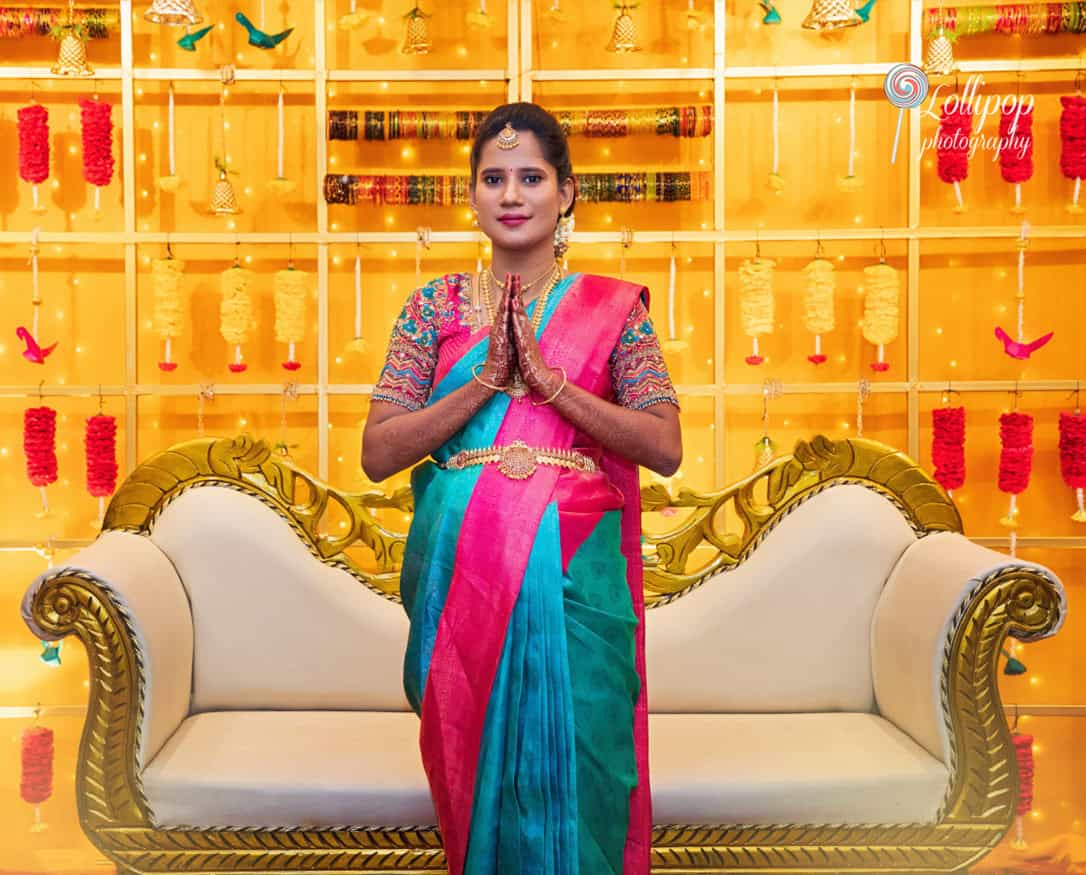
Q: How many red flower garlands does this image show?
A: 12